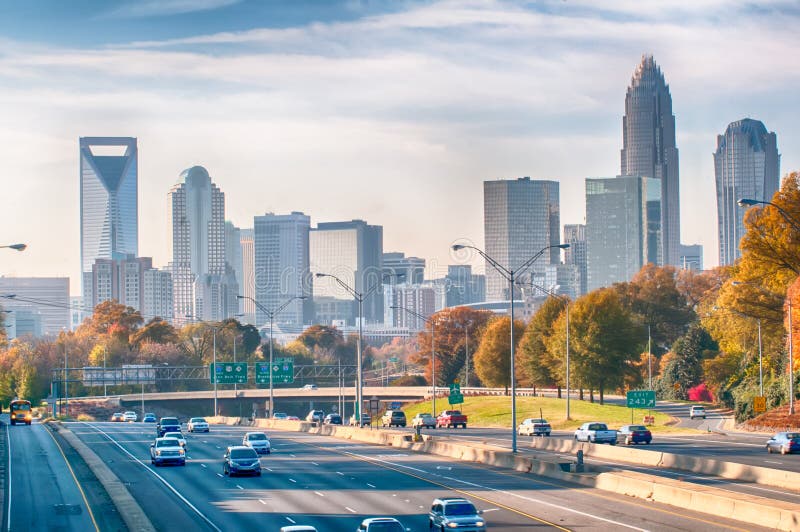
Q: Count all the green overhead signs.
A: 2